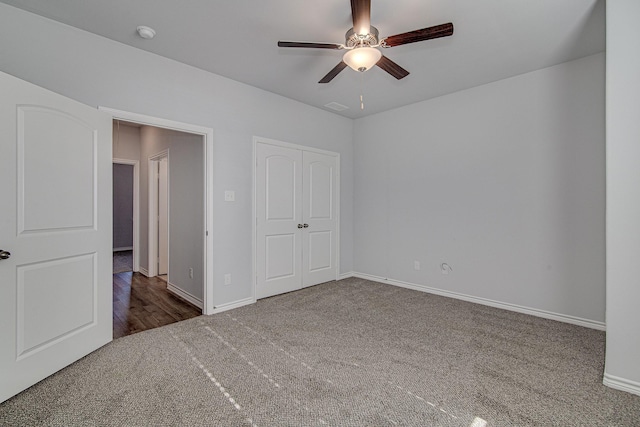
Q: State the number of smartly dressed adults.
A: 0